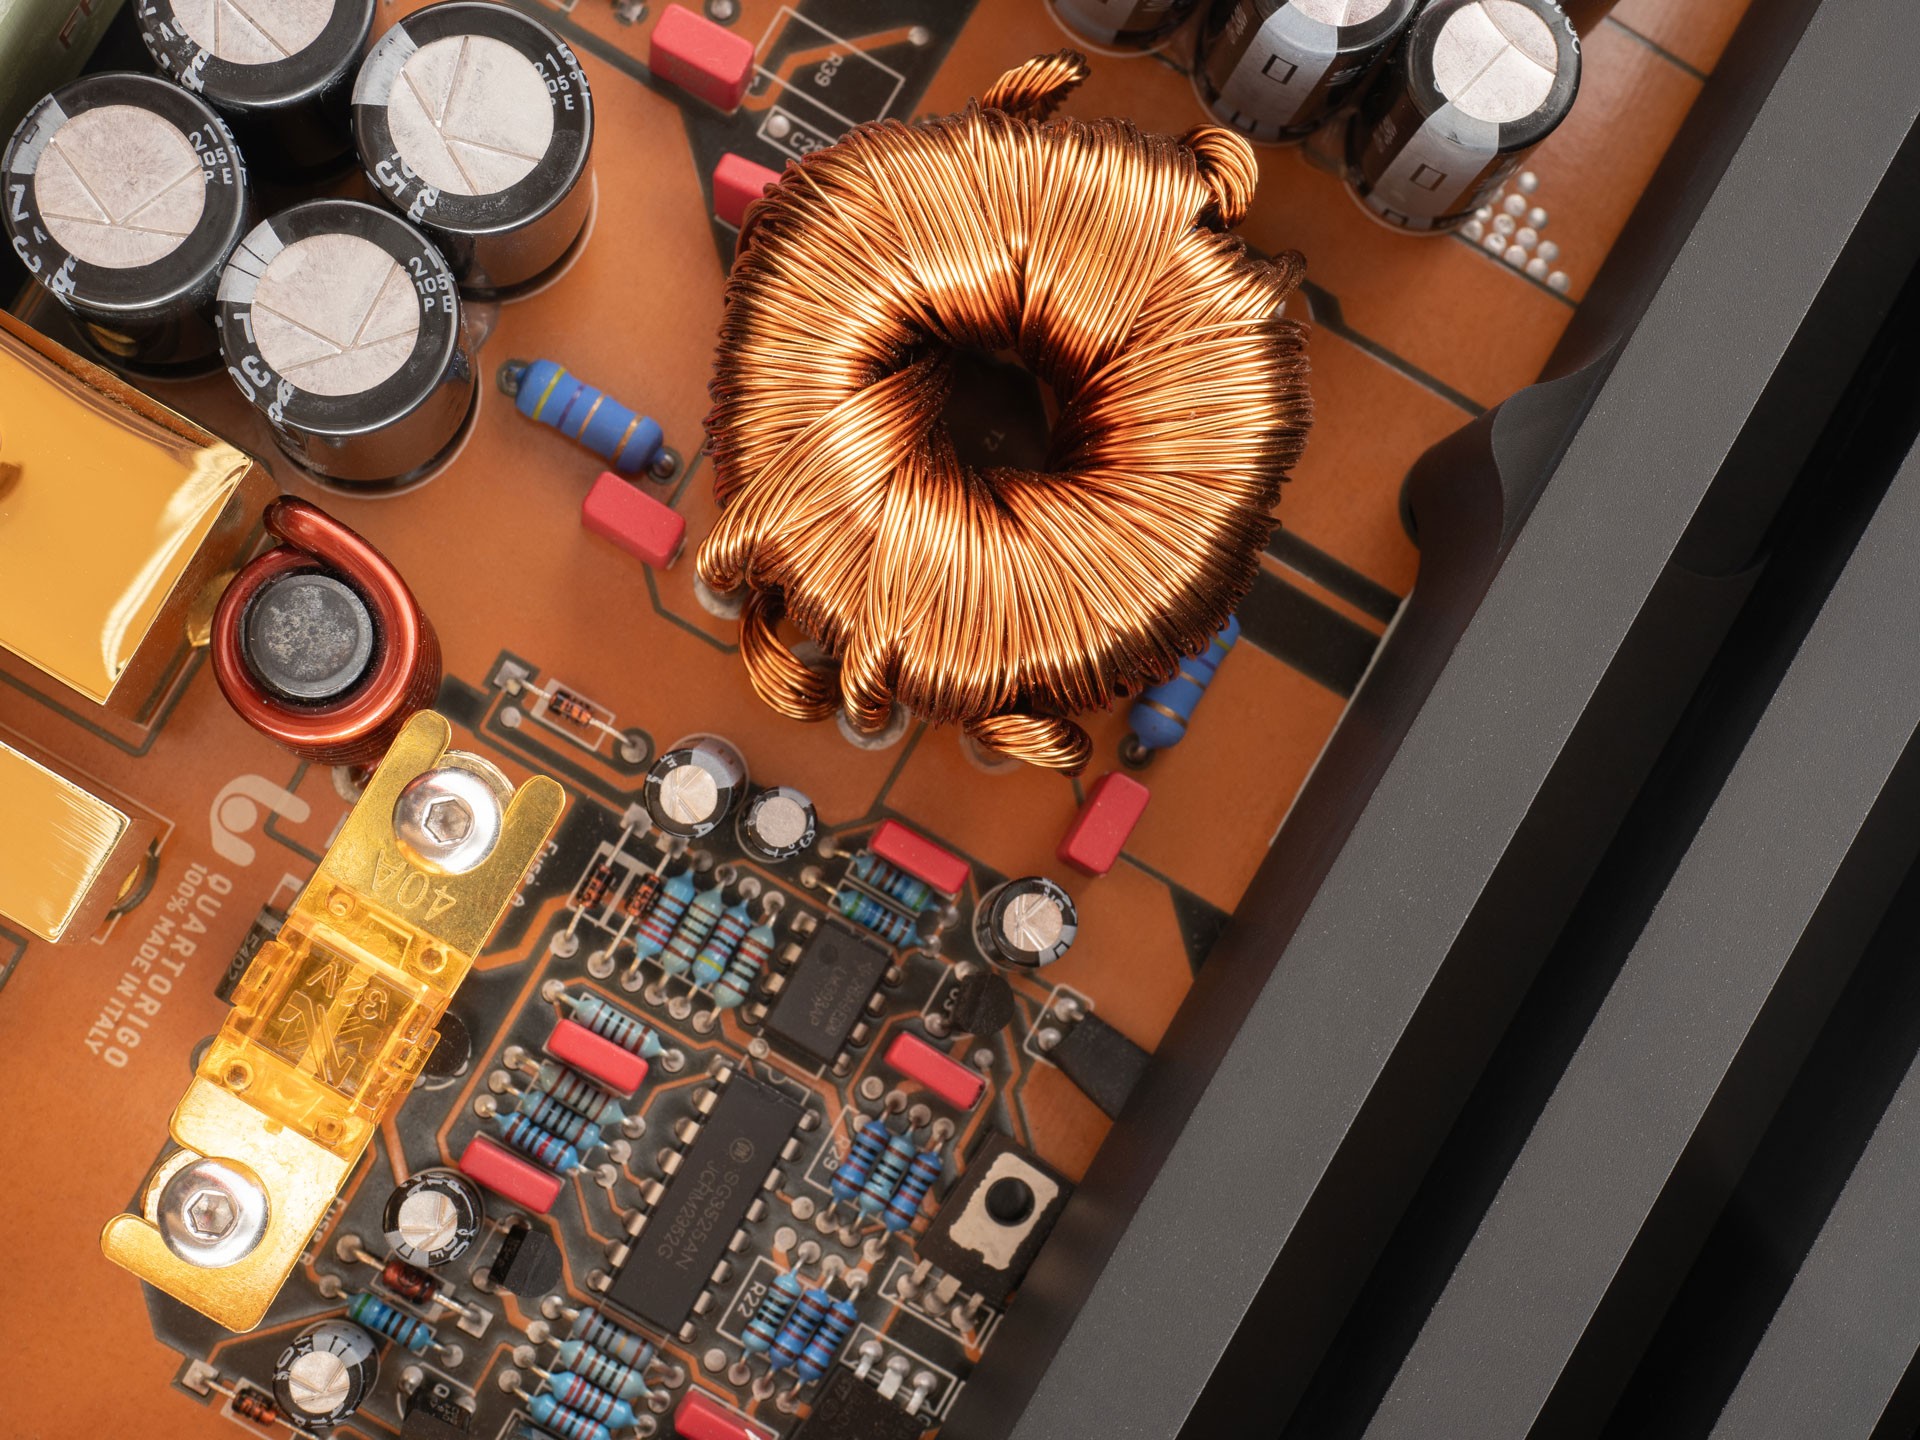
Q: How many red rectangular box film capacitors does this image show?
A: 9